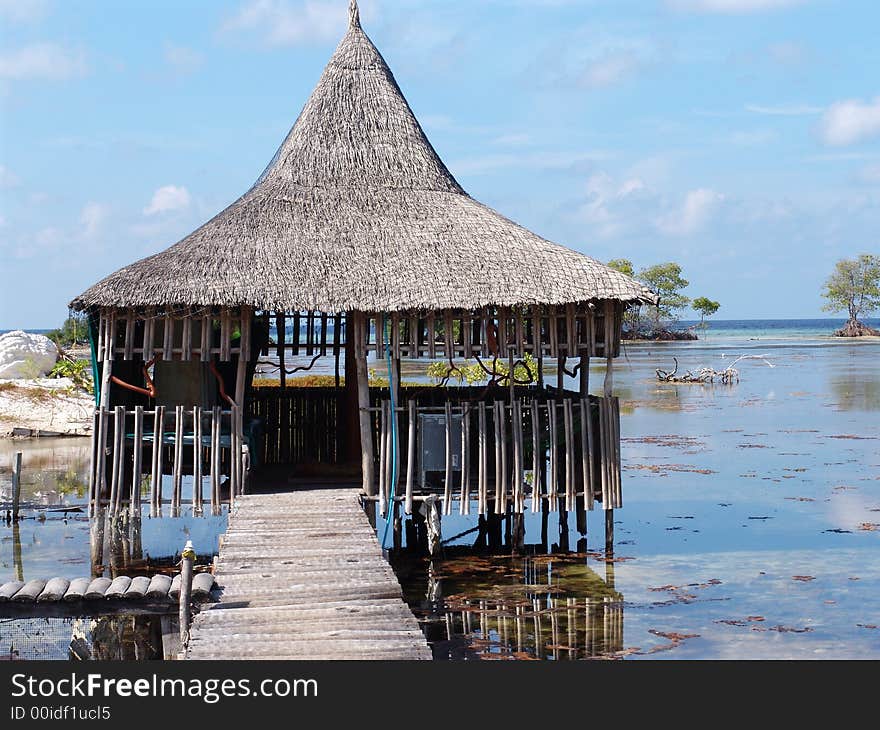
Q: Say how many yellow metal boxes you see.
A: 0